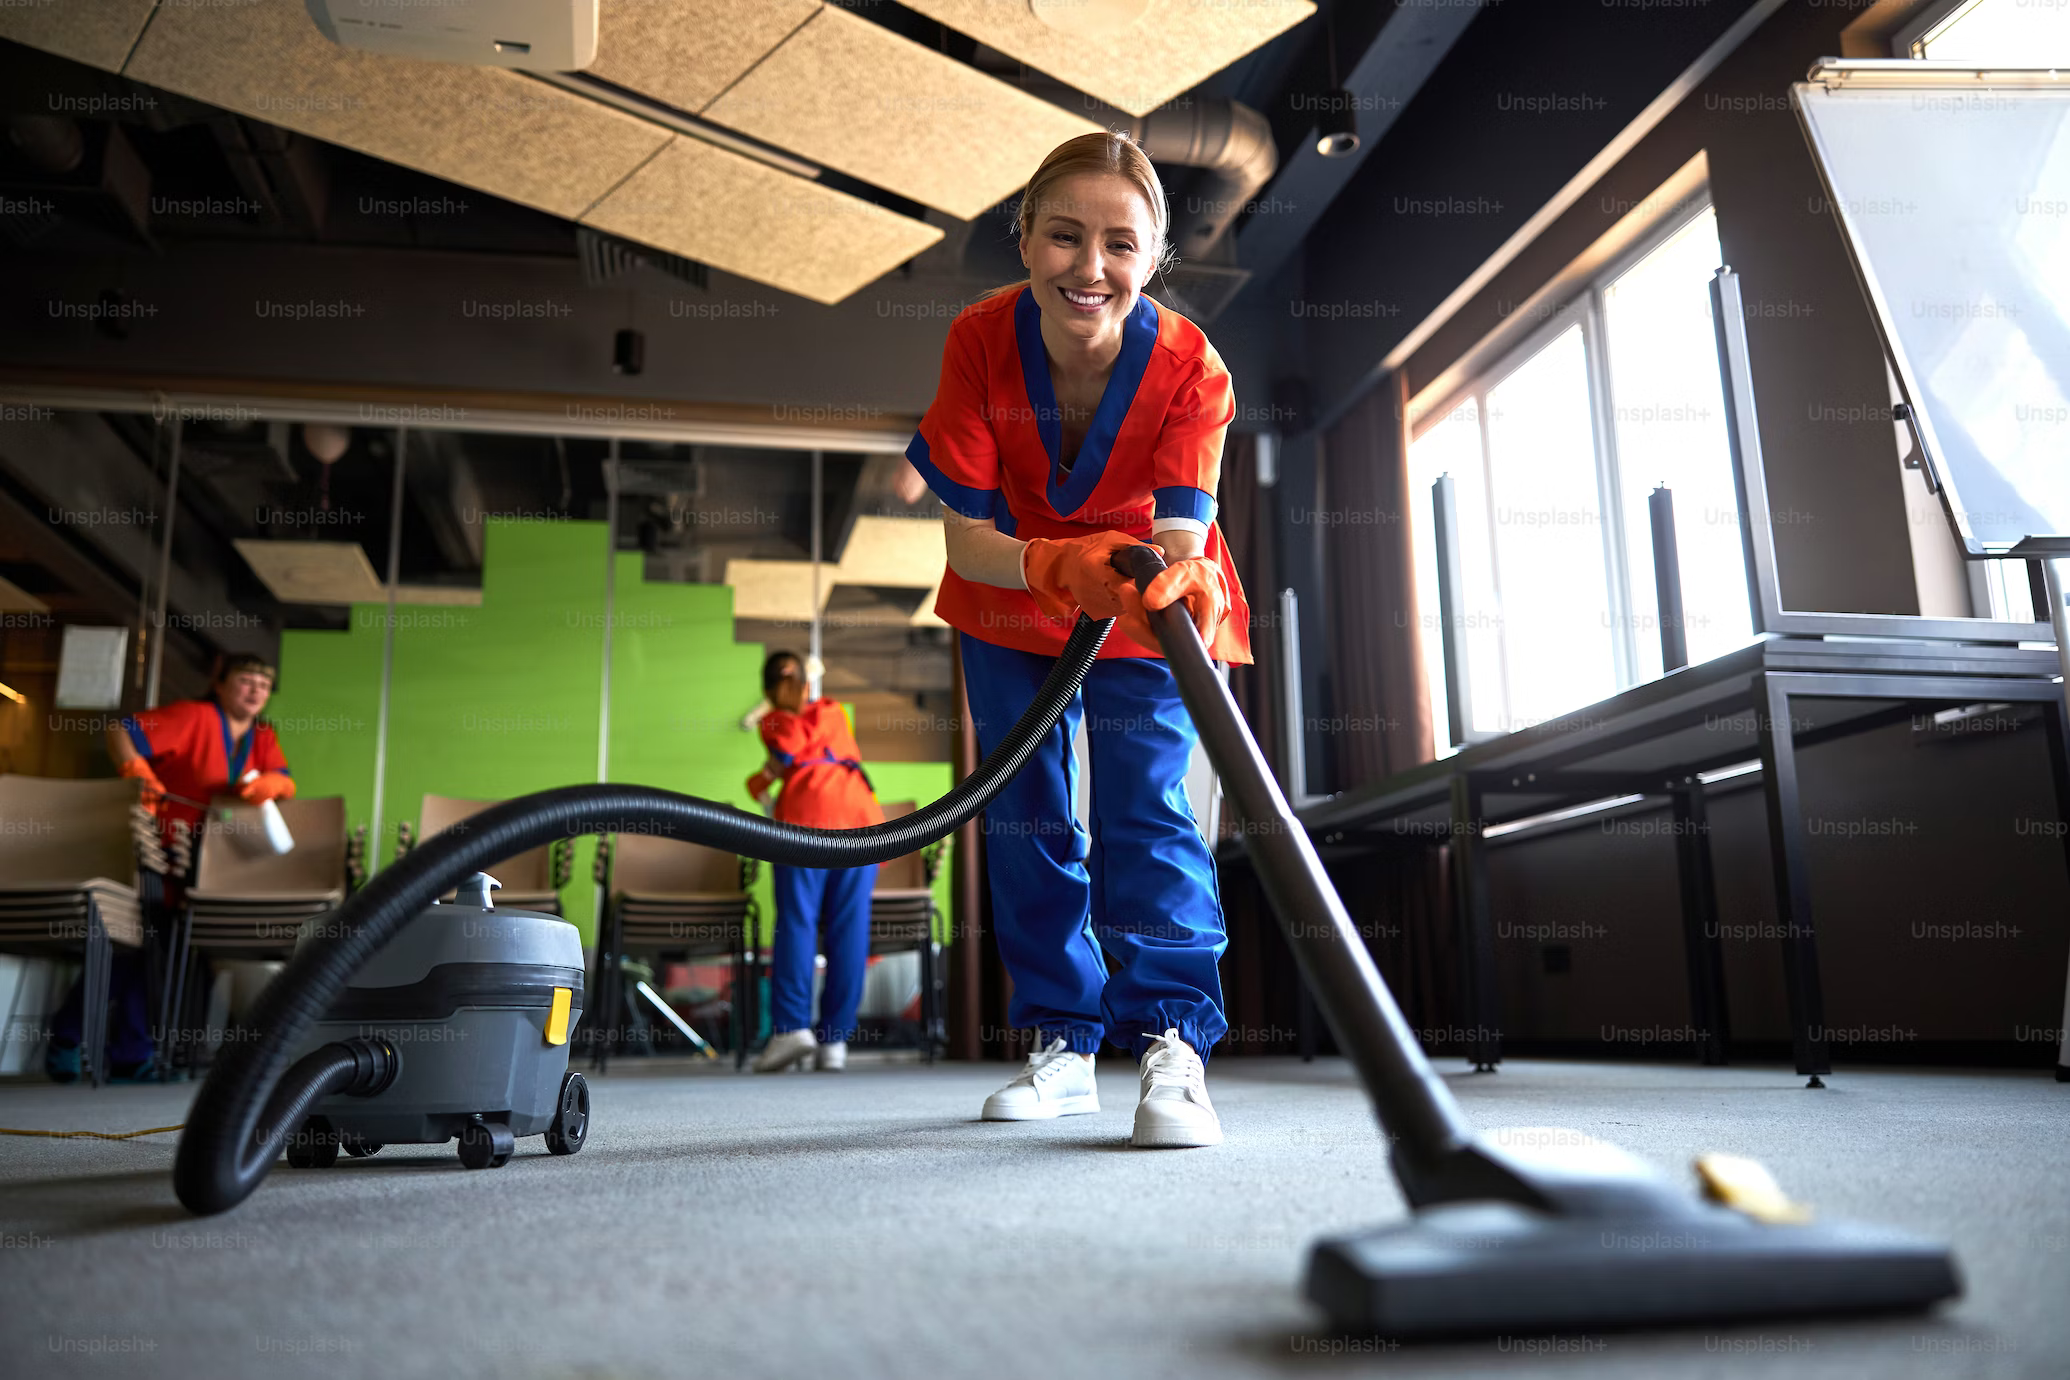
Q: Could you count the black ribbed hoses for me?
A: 1